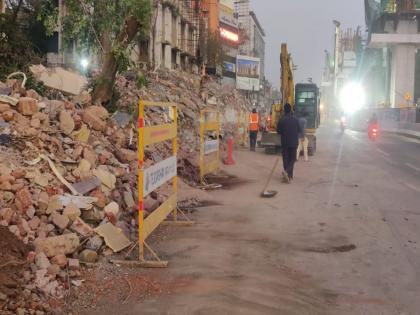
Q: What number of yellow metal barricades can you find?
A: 3